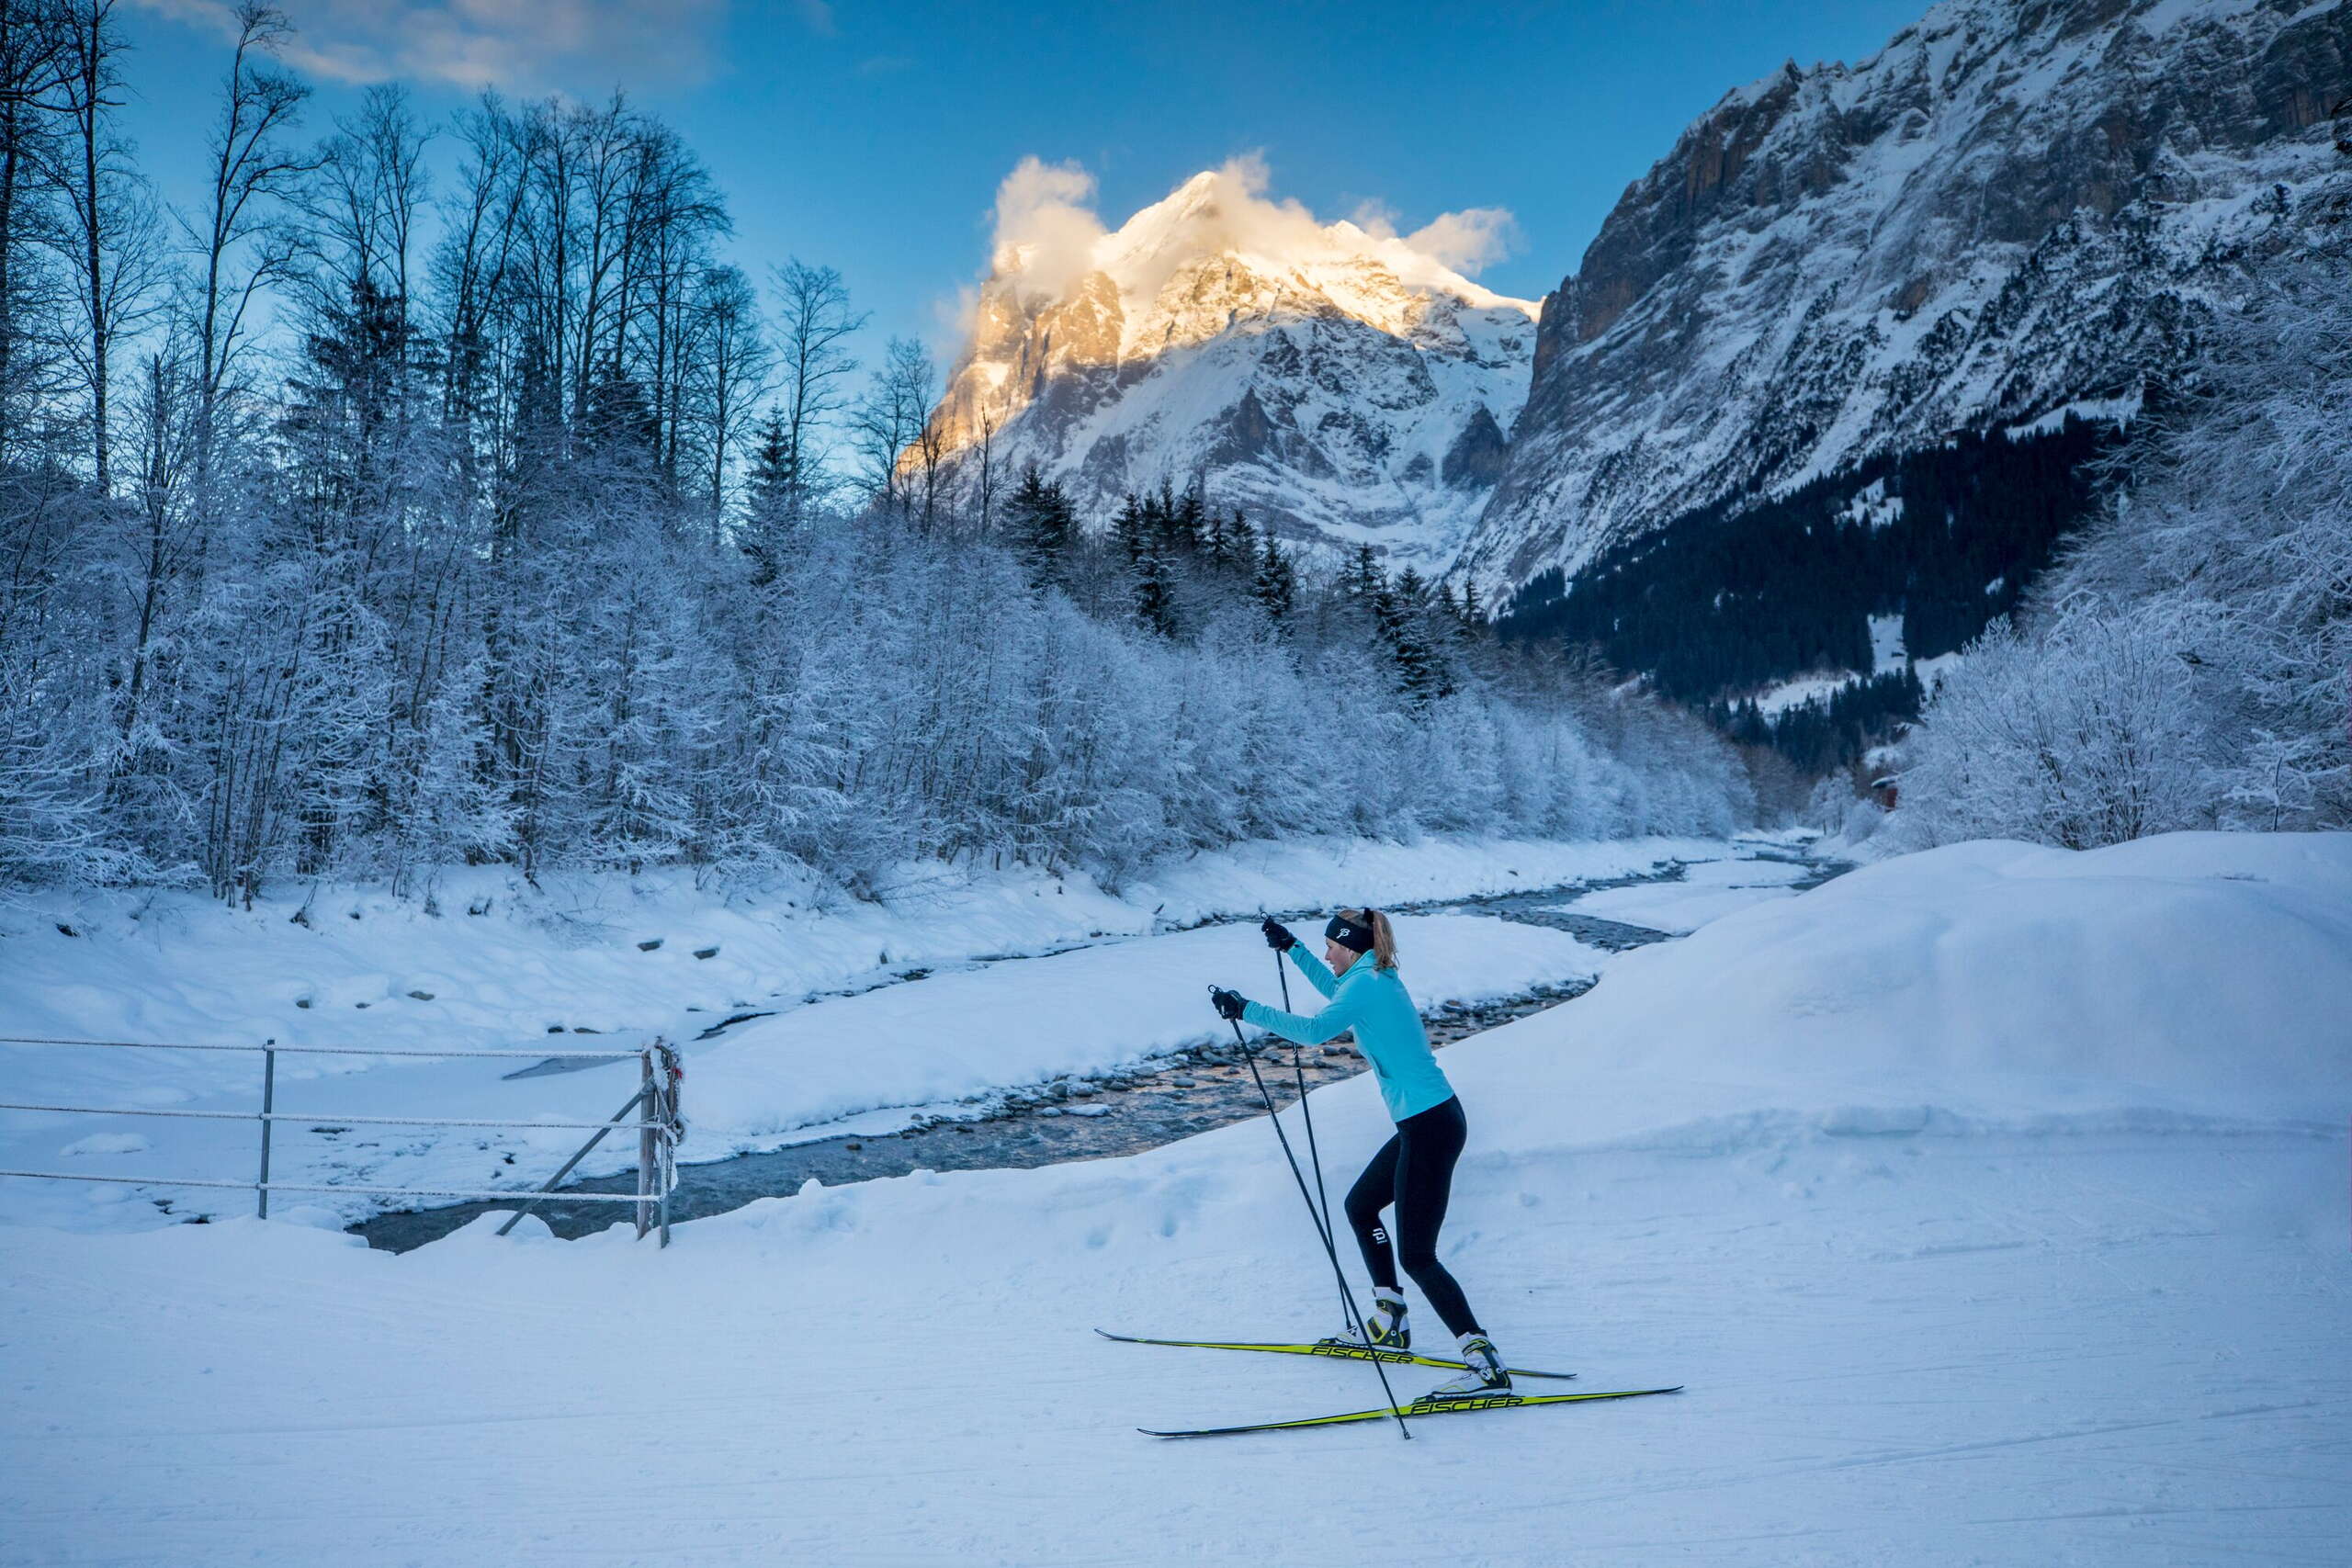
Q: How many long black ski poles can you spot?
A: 2